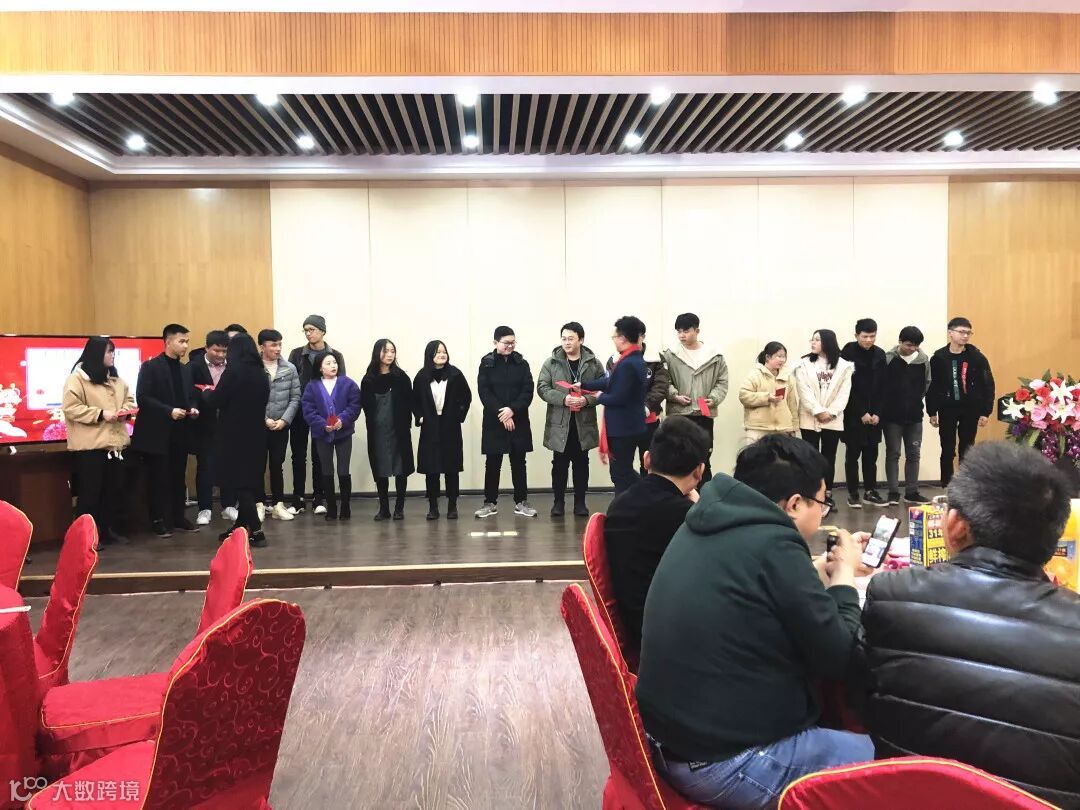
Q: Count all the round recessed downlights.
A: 12